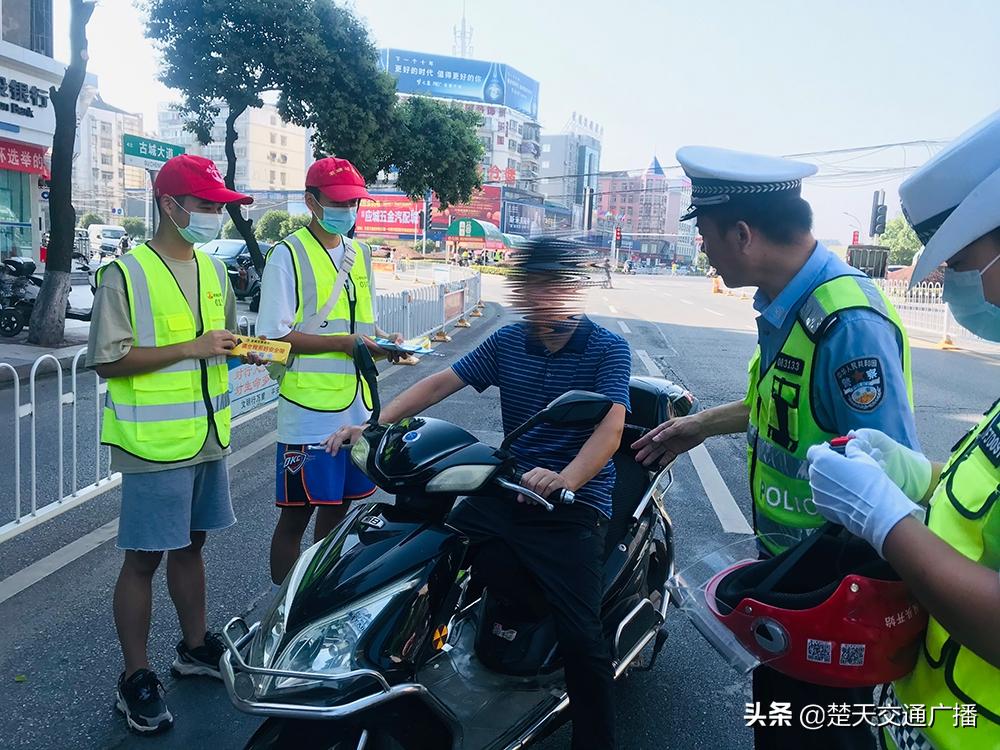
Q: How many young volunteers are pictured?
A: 2